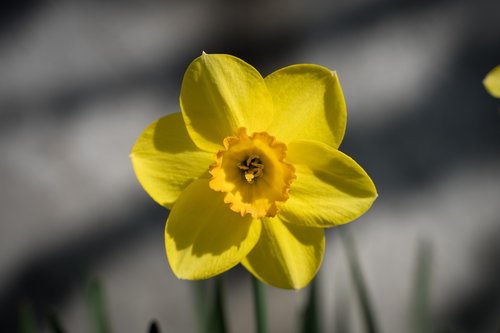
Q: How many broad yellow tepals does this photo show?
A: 6